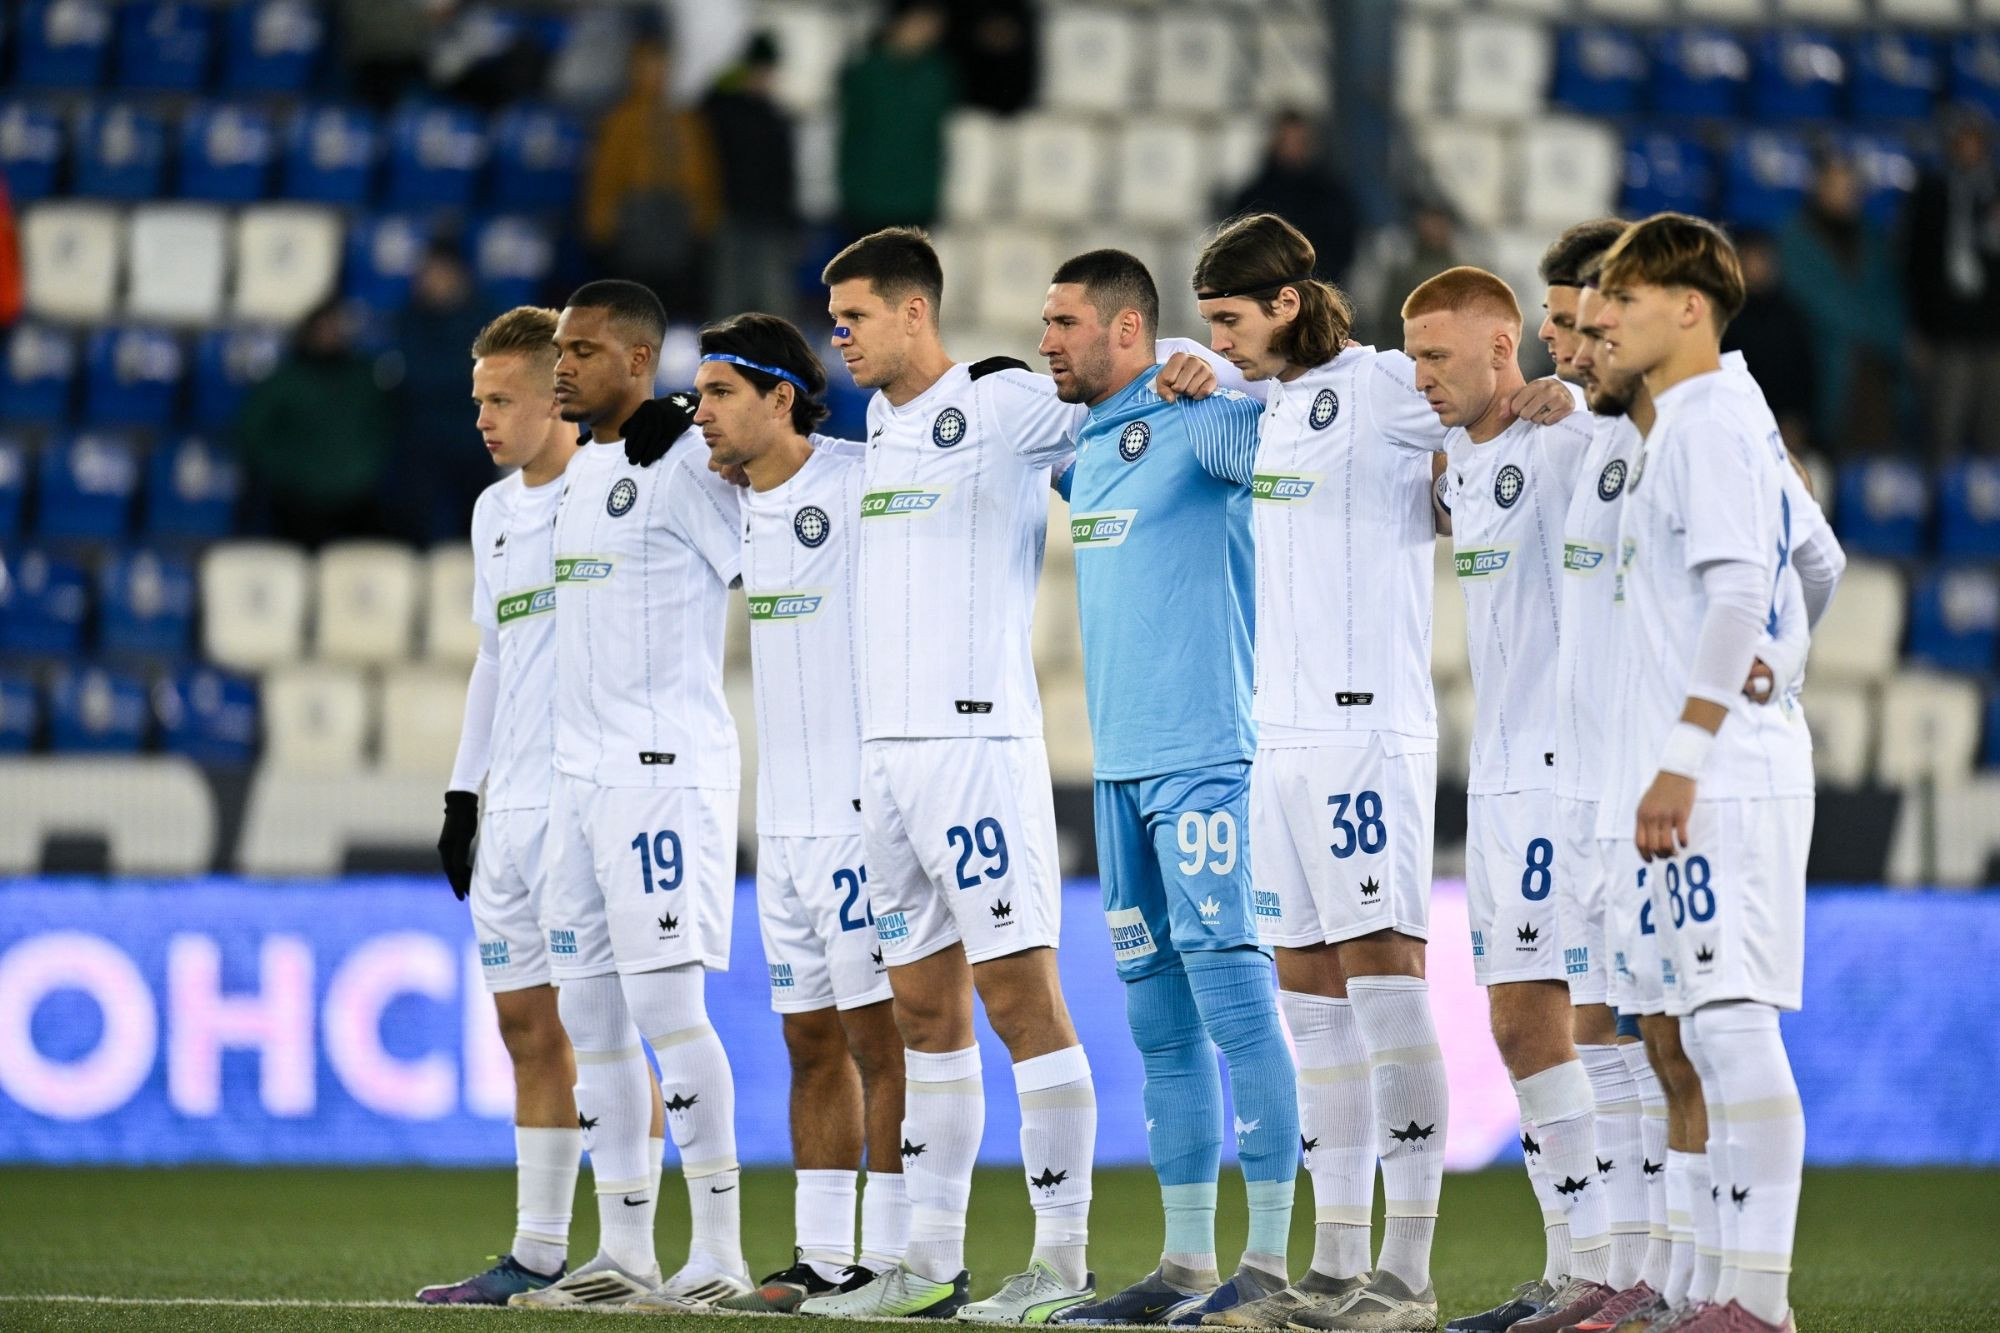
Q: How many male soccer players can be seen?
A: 10